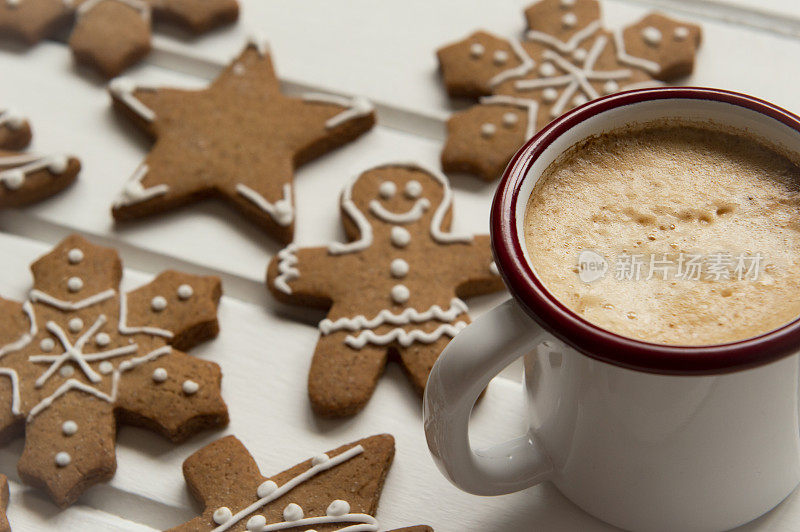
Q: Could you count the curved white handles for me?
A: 1